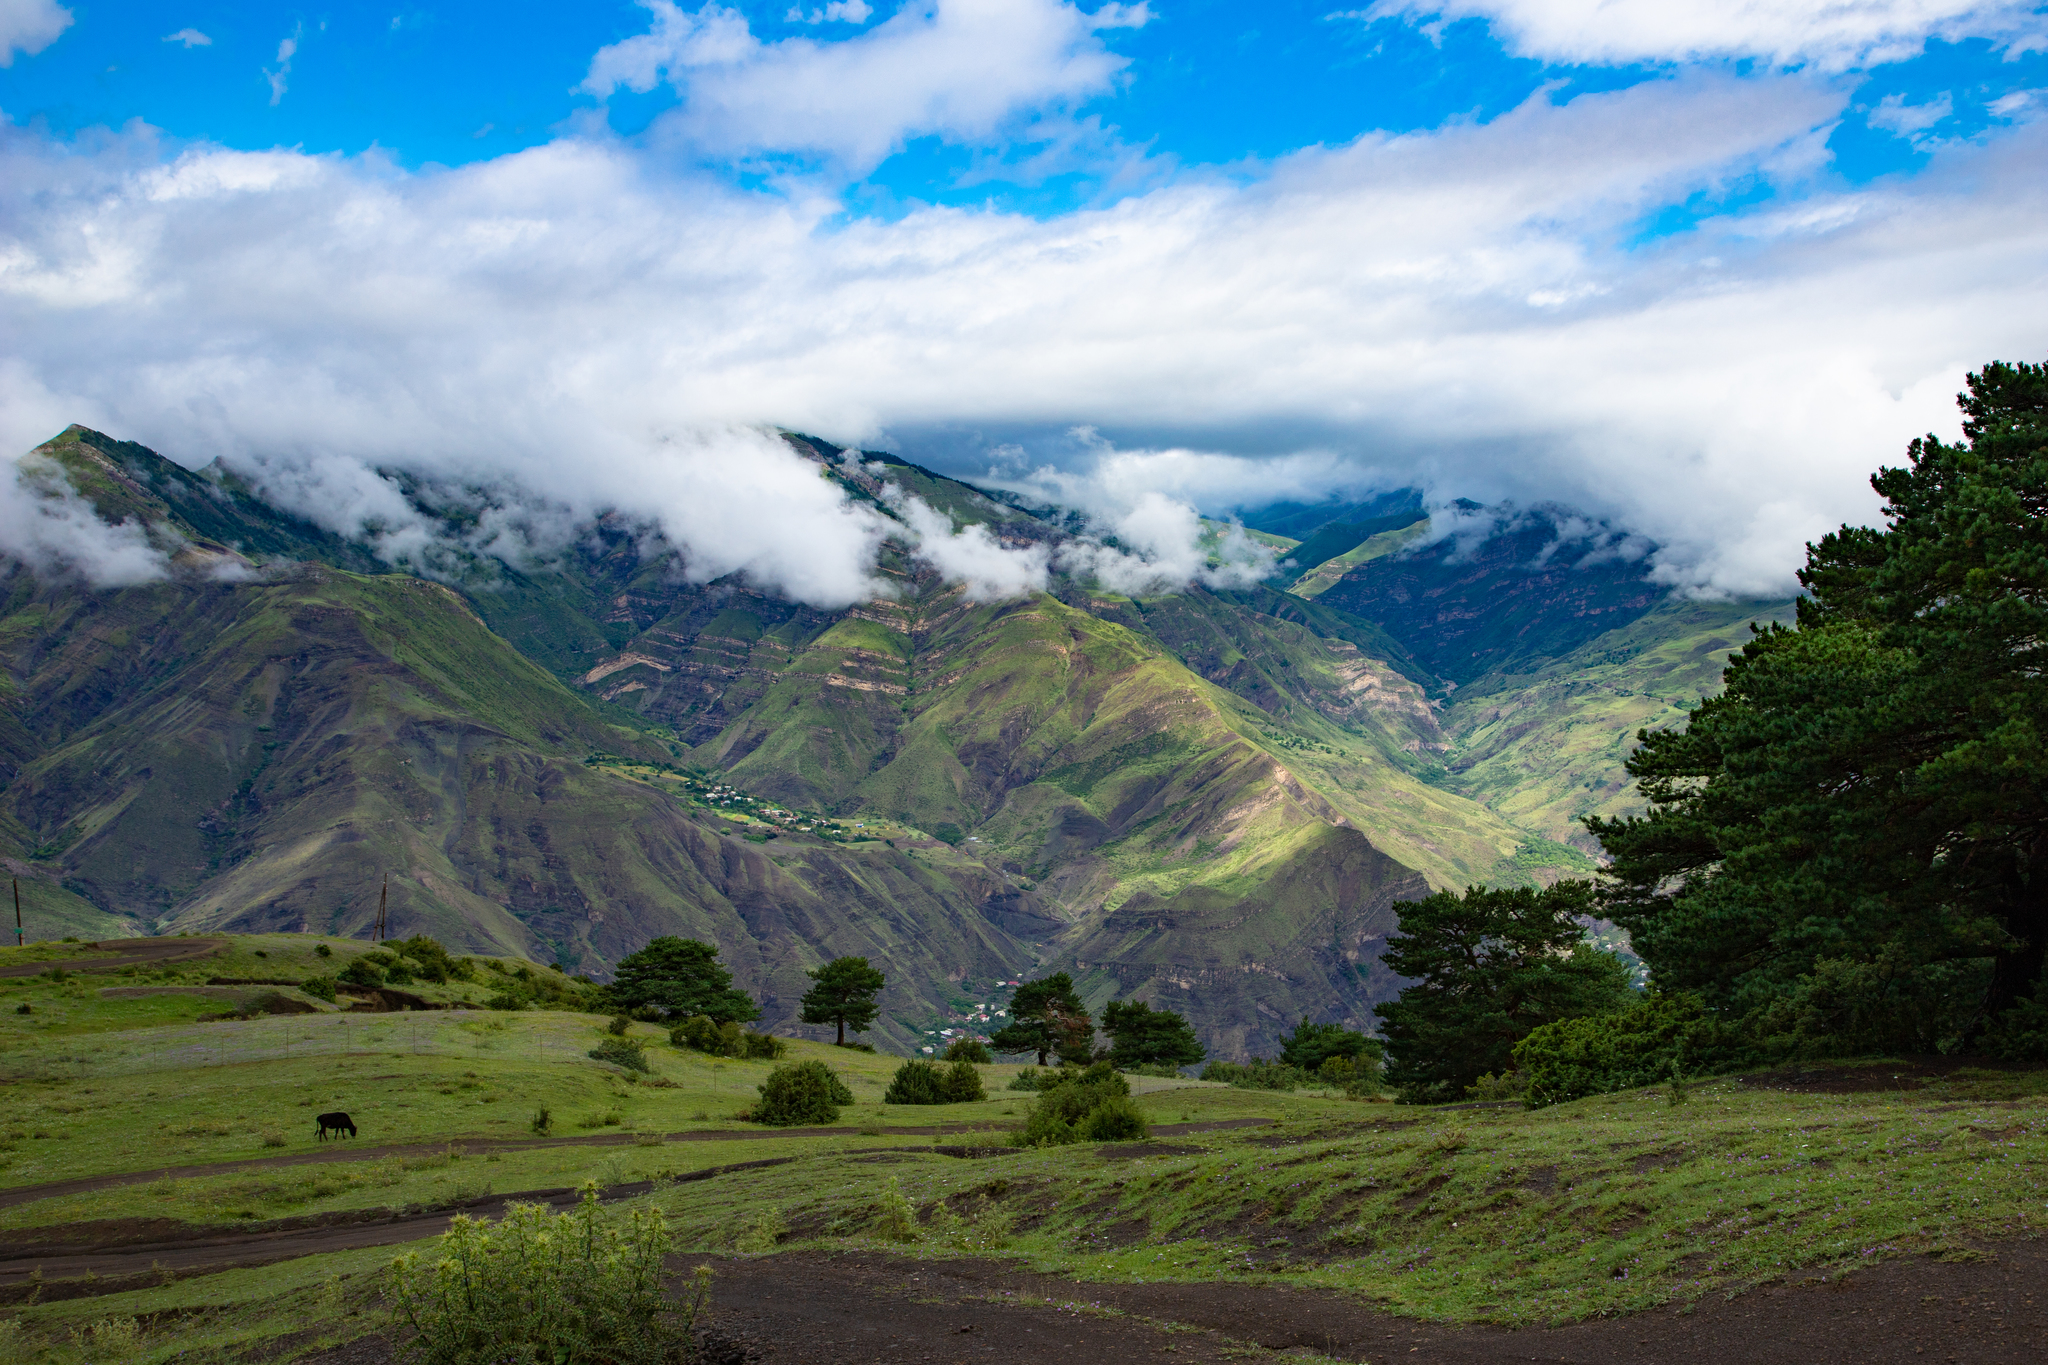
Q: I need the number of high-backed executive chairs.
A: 0